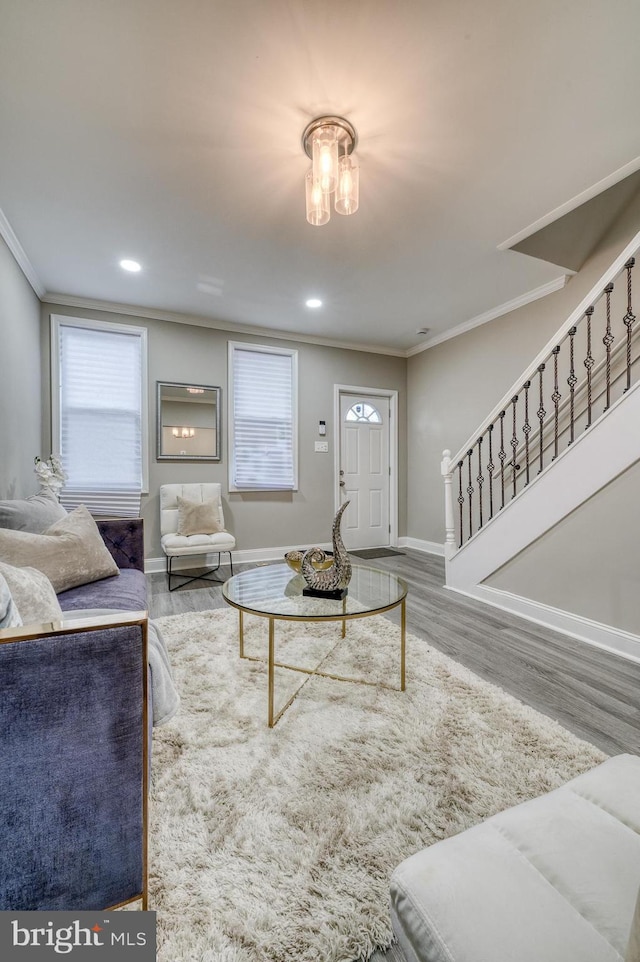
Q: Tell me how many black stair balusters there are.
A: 13